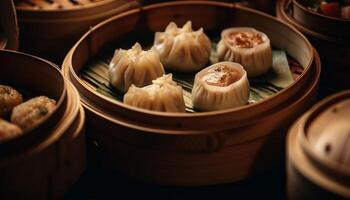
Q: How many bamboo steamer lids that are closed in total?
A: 1